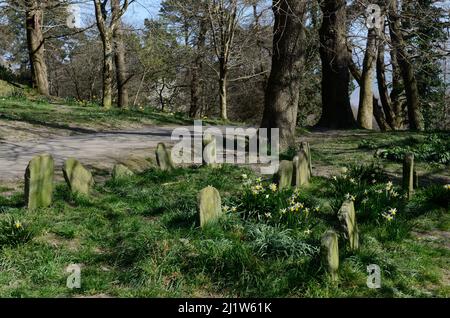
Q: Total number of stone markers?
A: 12